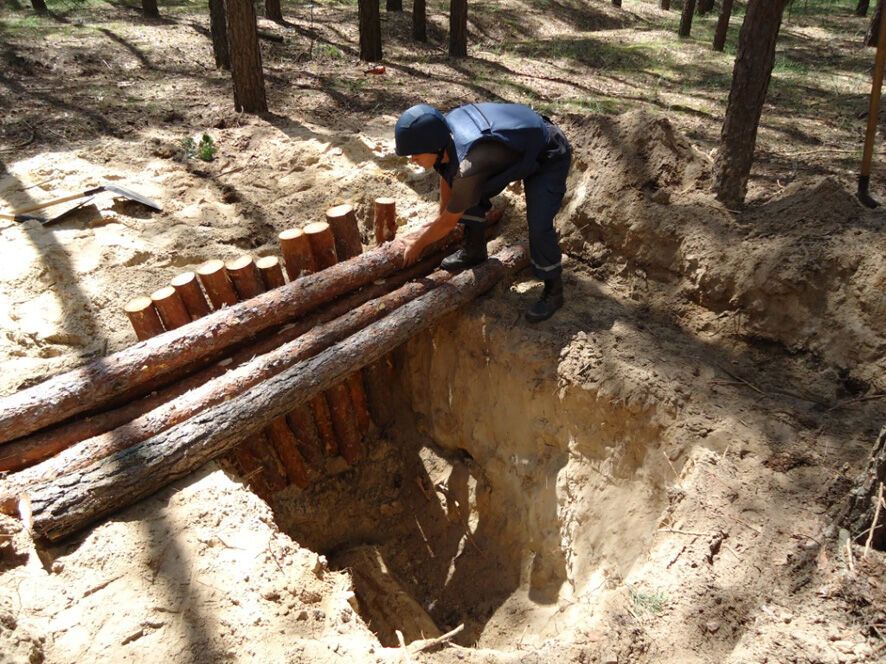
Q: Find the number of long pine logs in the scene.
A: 4